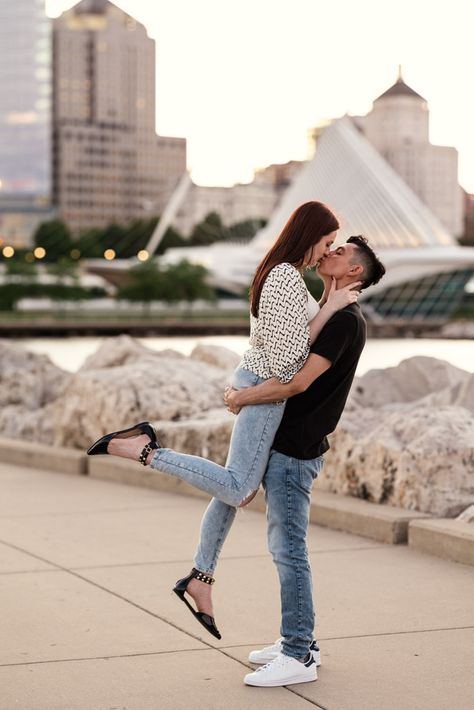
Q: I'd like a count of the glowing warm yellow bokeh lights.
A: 4